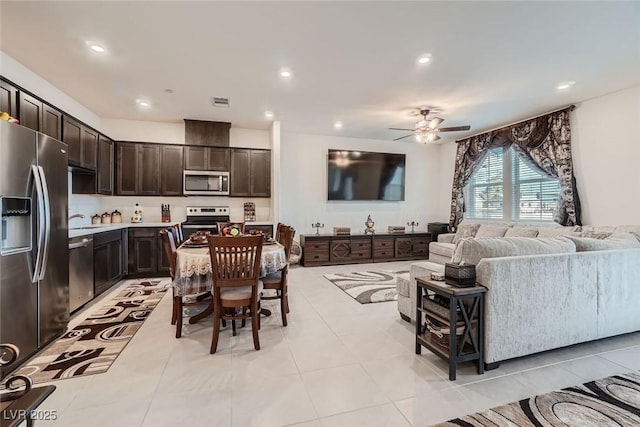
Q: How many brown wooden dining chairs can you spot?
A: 6